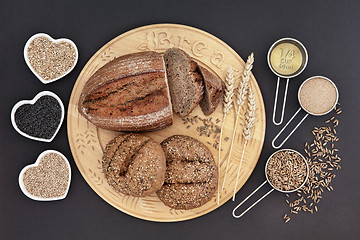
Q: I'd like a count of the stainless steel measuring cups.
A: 3